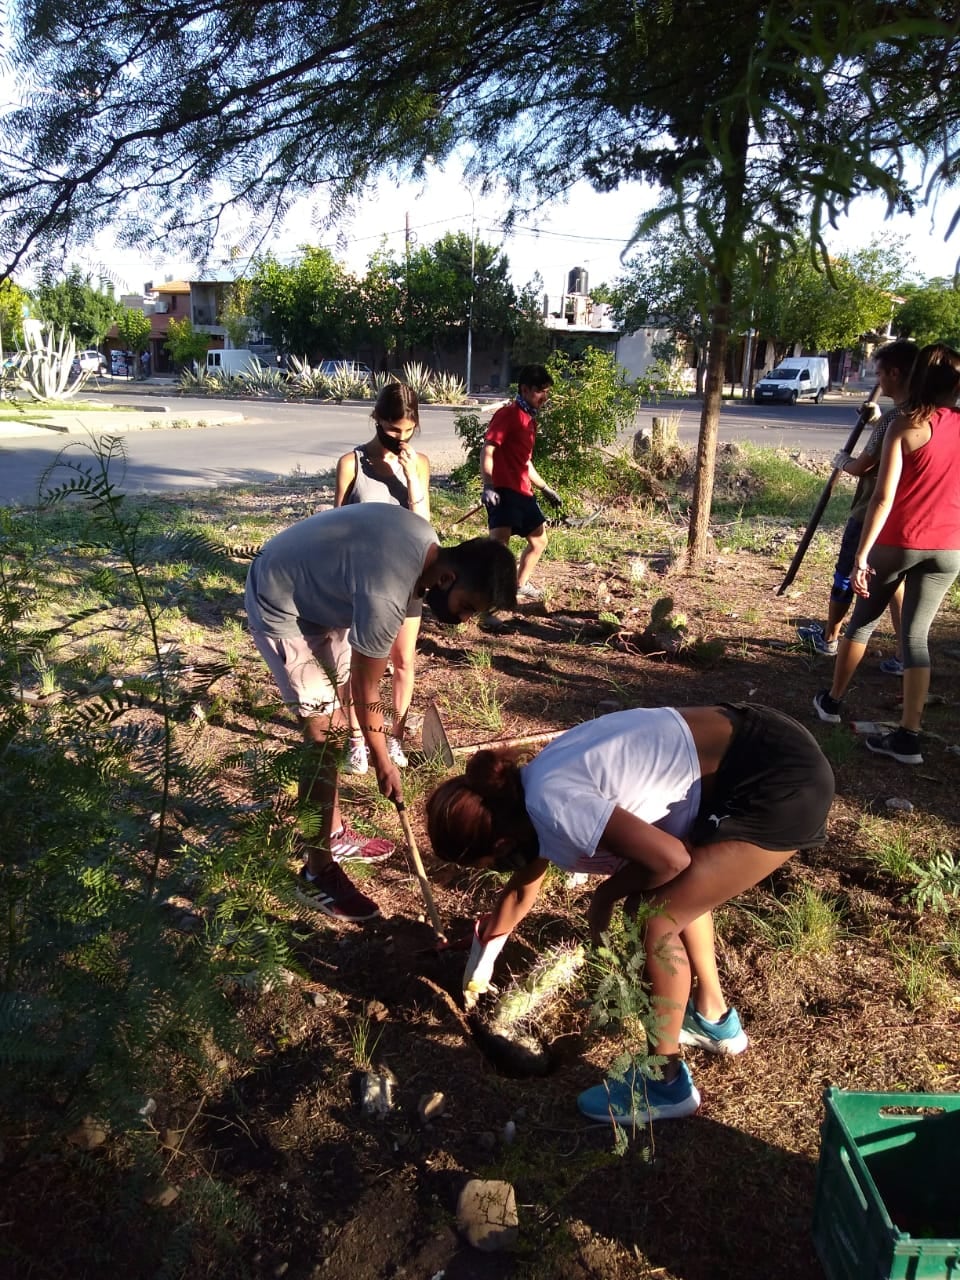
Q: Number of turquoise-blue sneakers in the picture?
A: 2